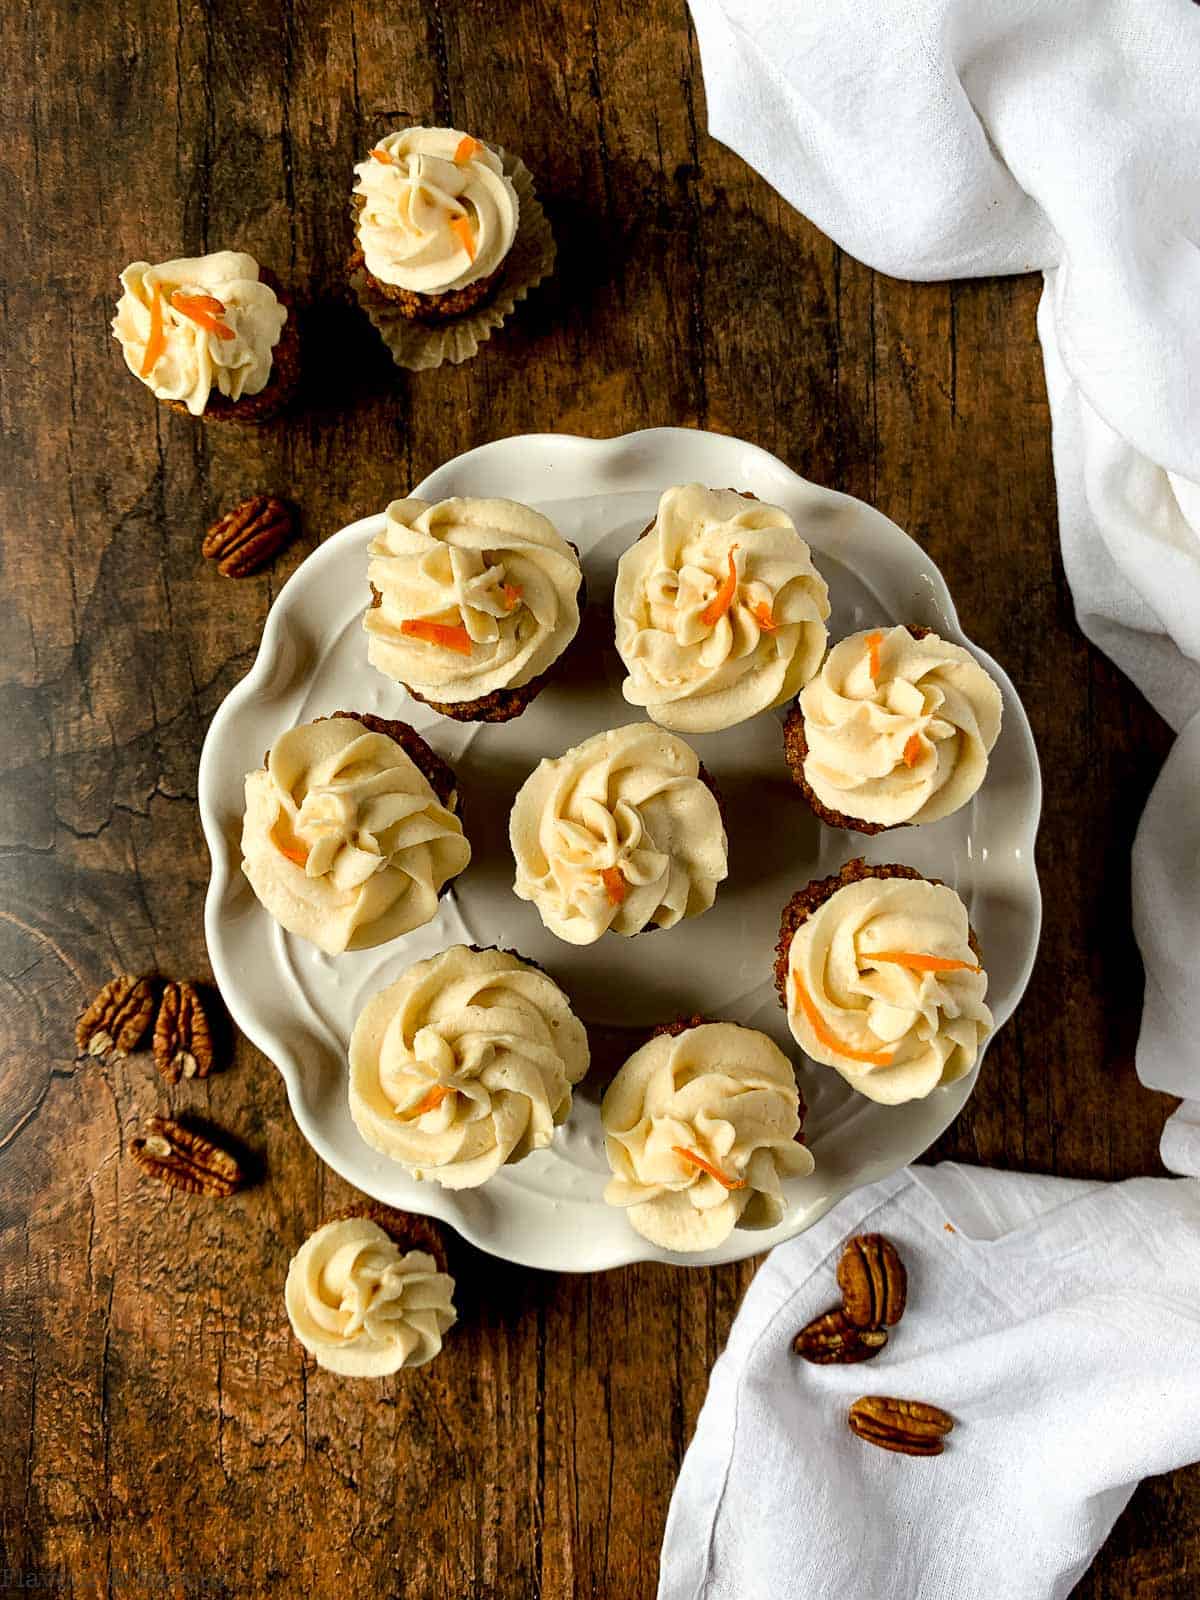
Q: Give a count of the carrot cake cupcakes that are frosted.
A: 11